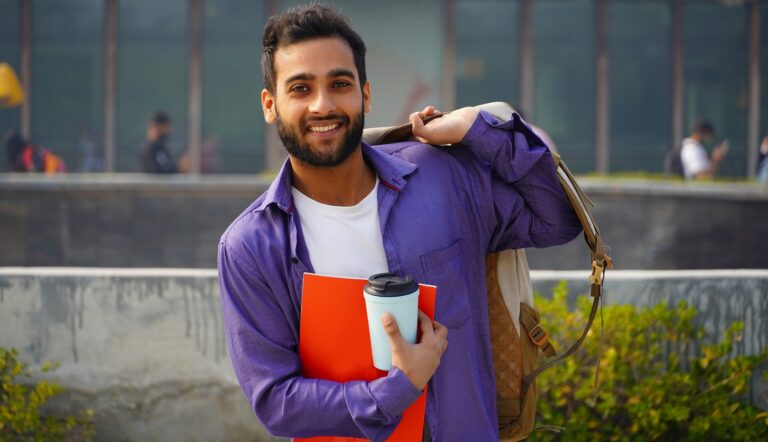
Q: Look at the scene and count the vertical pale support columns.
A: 9